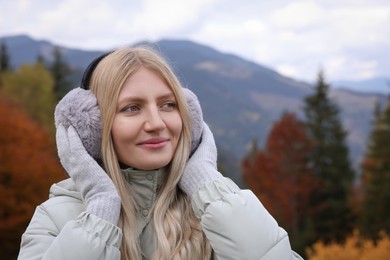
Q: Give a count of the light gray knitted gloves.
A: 2